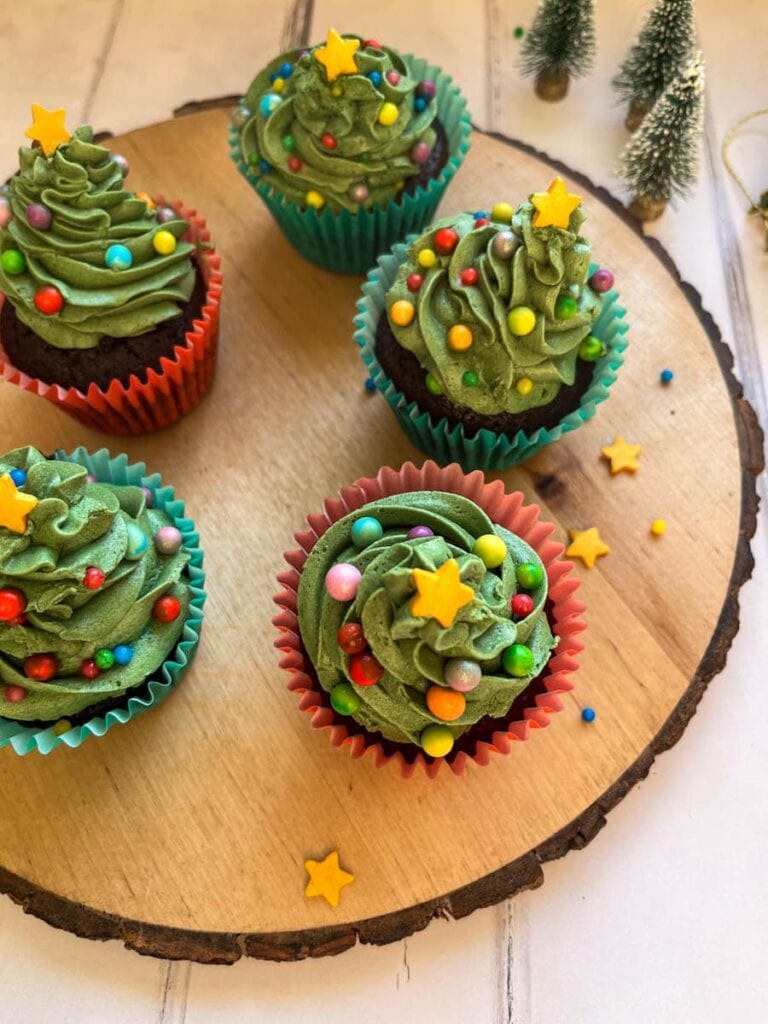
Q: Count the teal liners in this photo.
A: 3